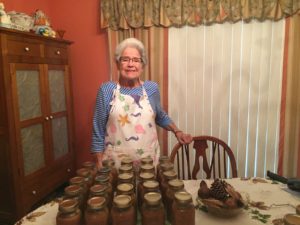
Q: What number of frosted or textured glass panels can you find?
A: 4